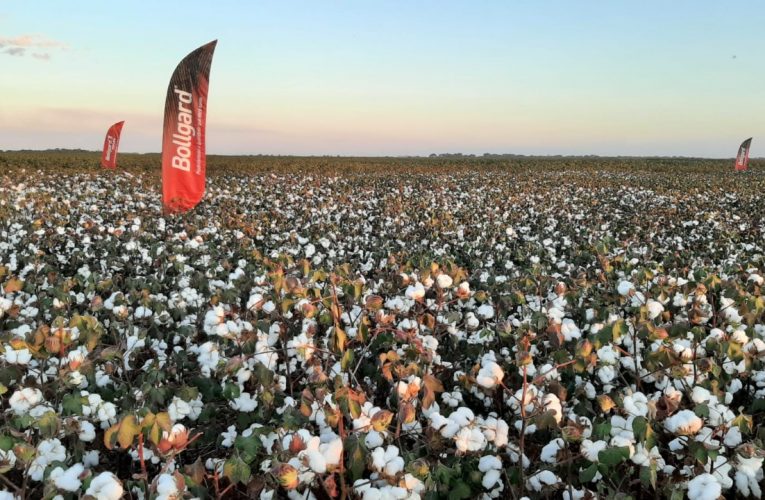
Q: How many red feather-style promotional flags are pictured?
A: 3